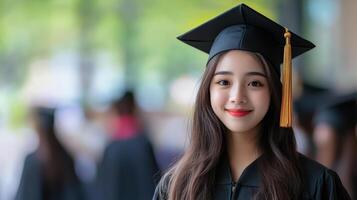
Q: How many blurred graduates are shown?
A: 4